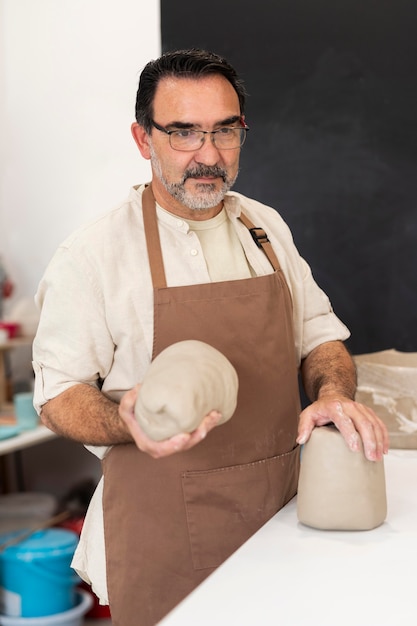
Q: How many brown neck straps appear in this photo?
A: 2